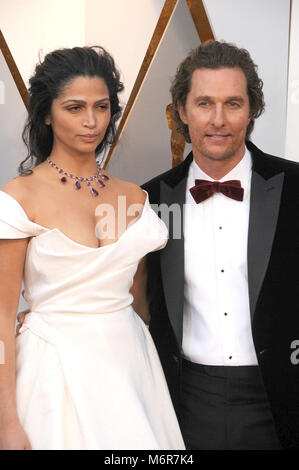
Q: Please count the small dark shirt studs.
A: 4